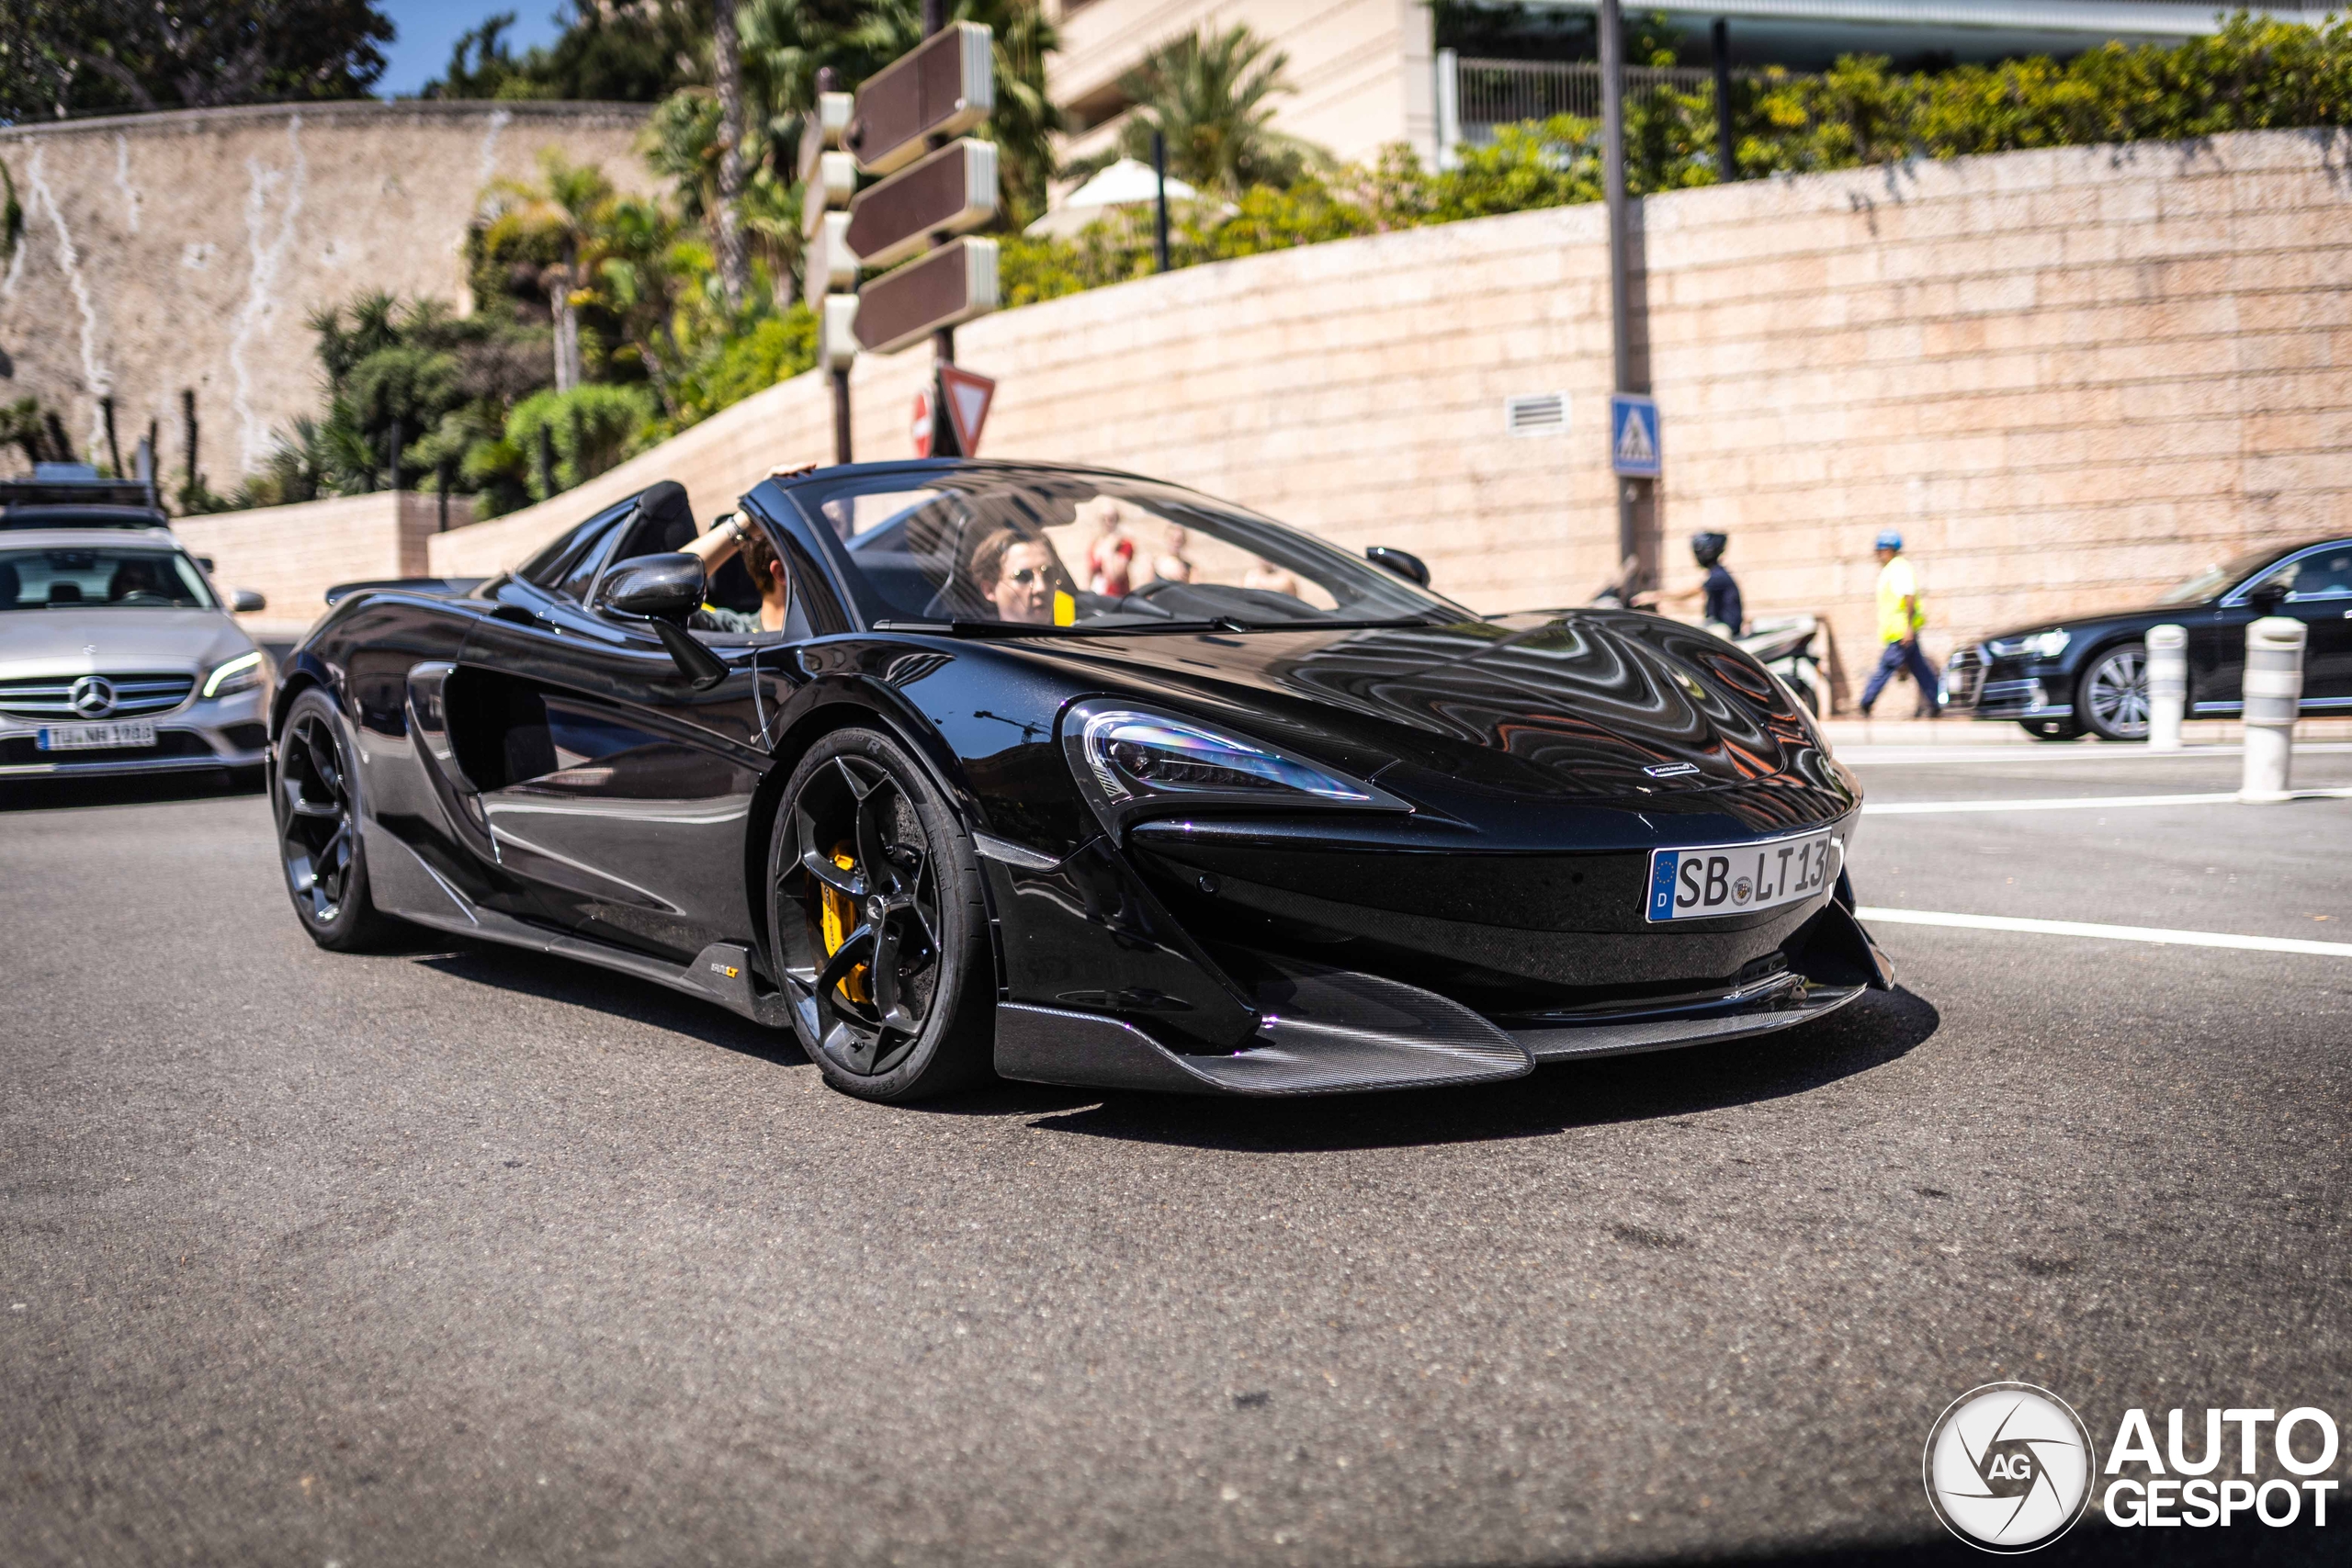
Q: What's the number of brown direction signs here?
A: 3